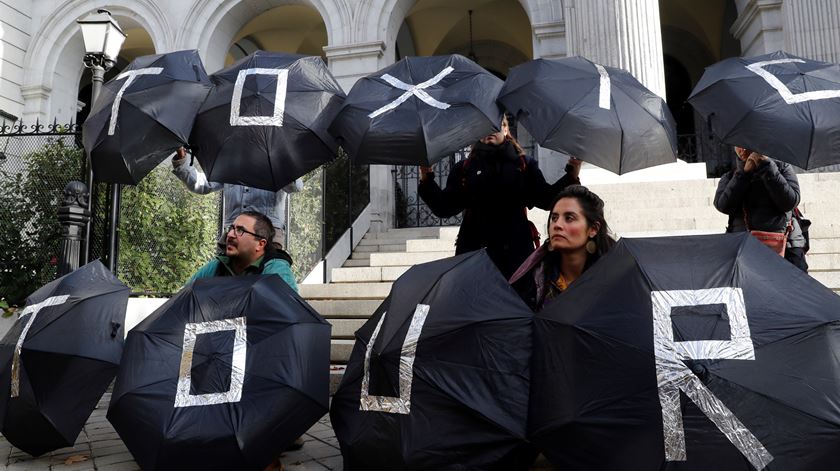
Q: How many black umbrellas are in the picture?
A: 9